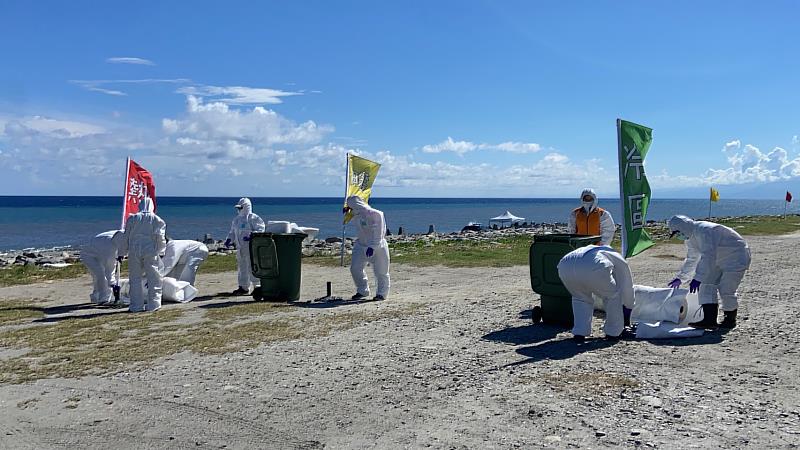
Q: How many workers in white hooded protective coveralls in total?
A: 8